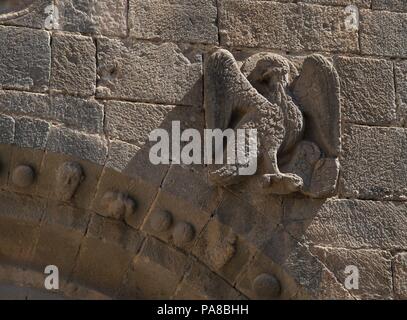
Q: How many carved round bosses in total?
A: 4